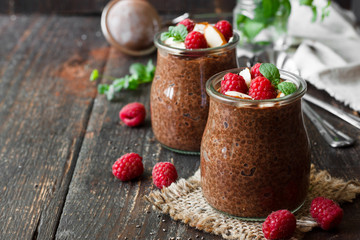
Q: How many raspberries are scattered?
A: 5